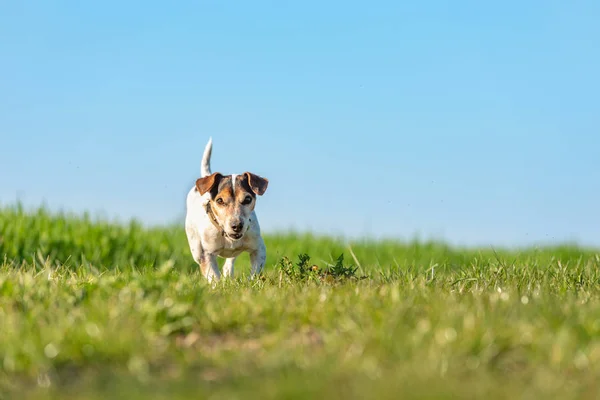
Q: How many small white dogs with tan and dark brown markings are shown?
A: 1